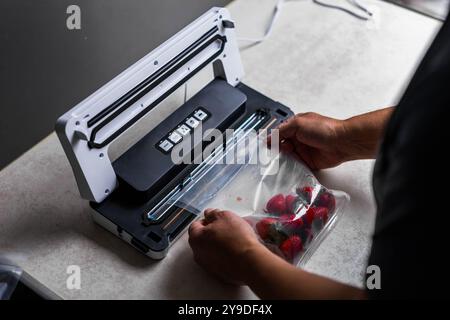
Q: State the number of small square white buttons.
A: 5